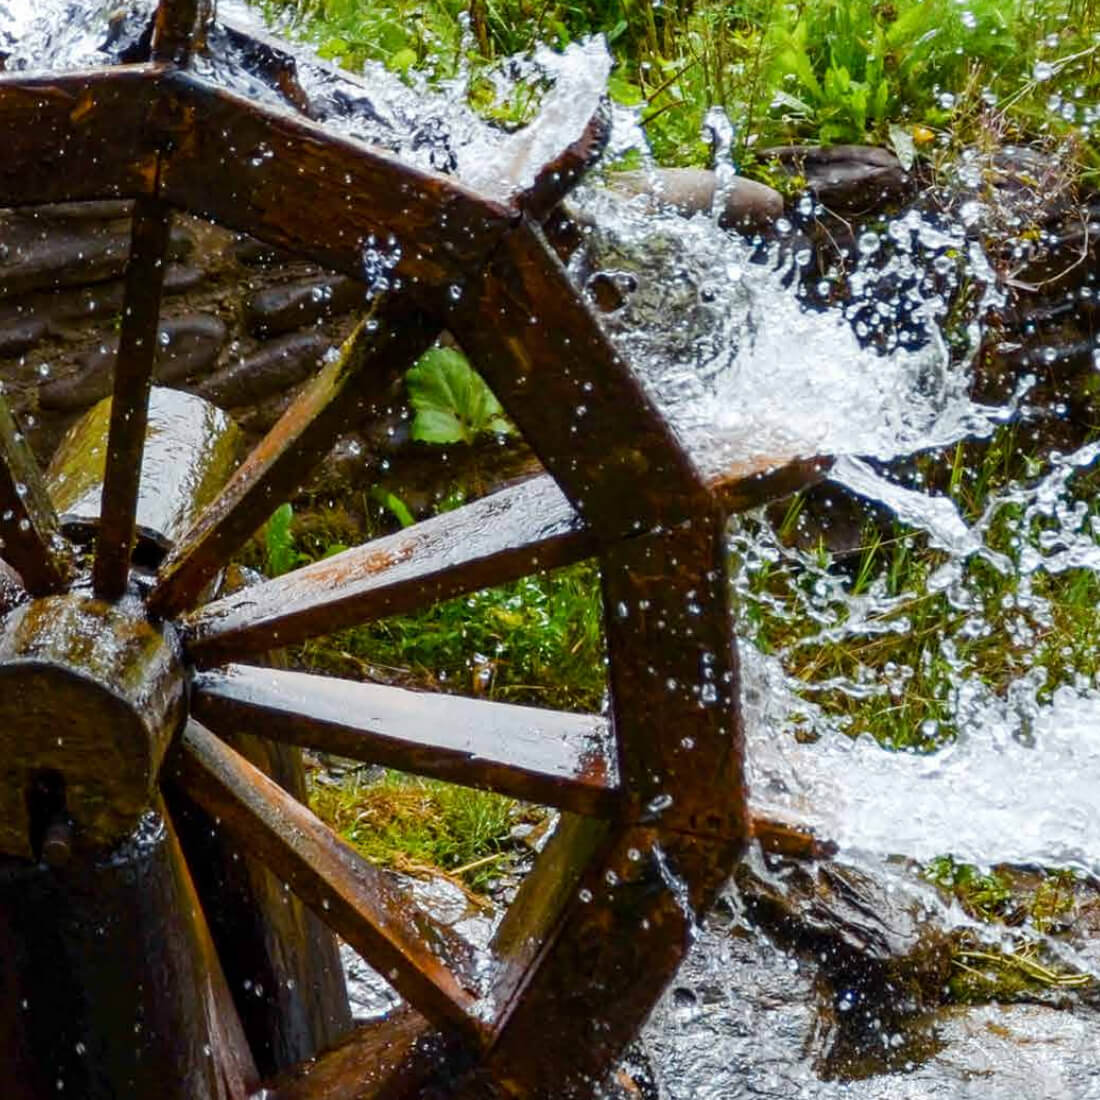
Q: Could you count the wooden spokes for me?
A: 6